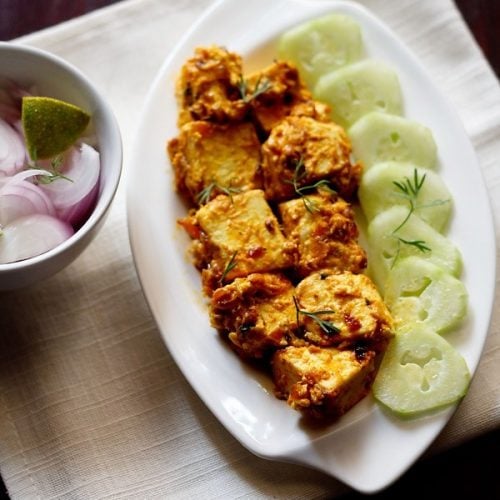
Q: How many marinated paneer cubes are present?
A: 9